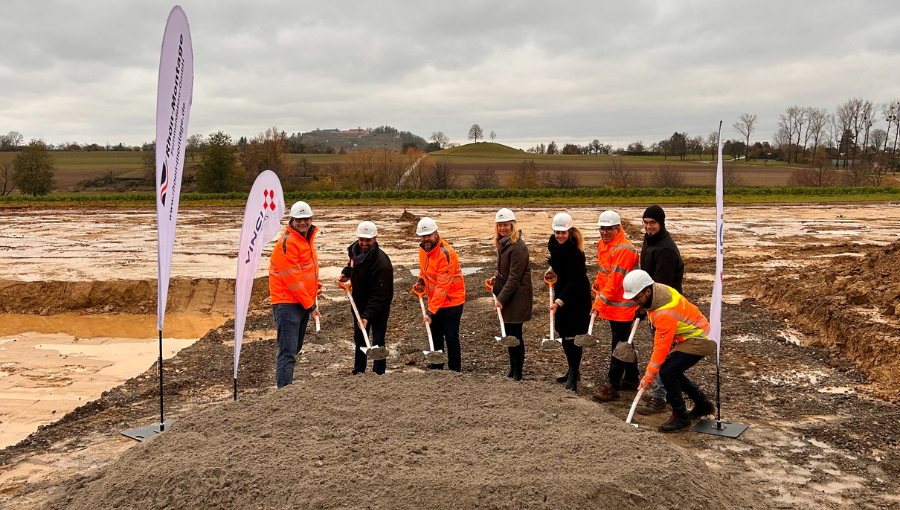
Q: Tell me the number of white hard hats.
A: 7